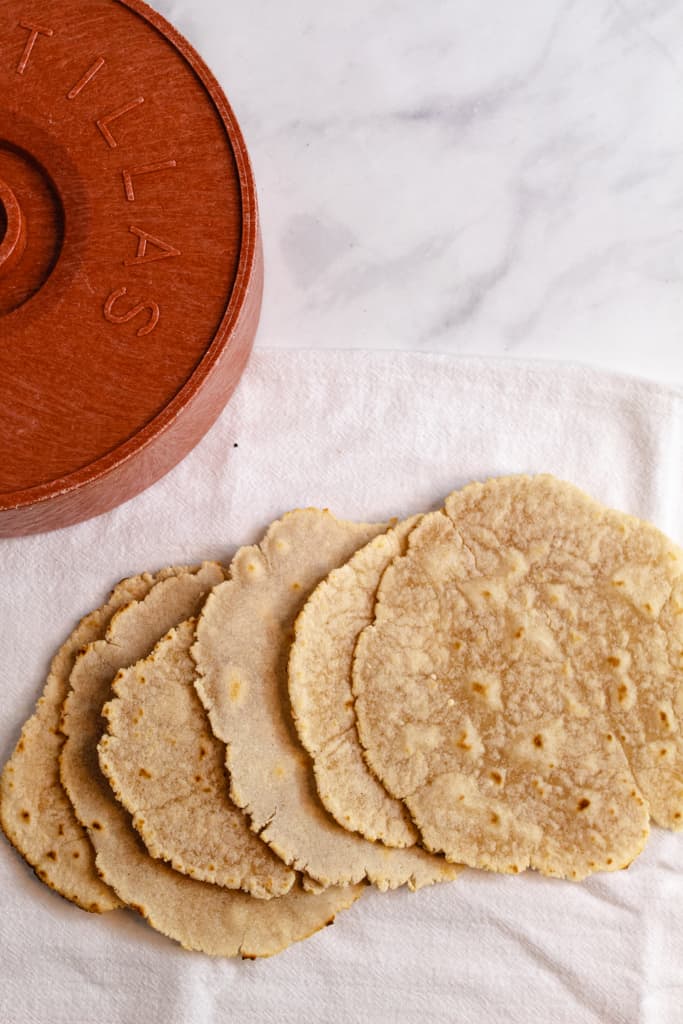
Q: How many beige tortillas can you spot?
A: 6